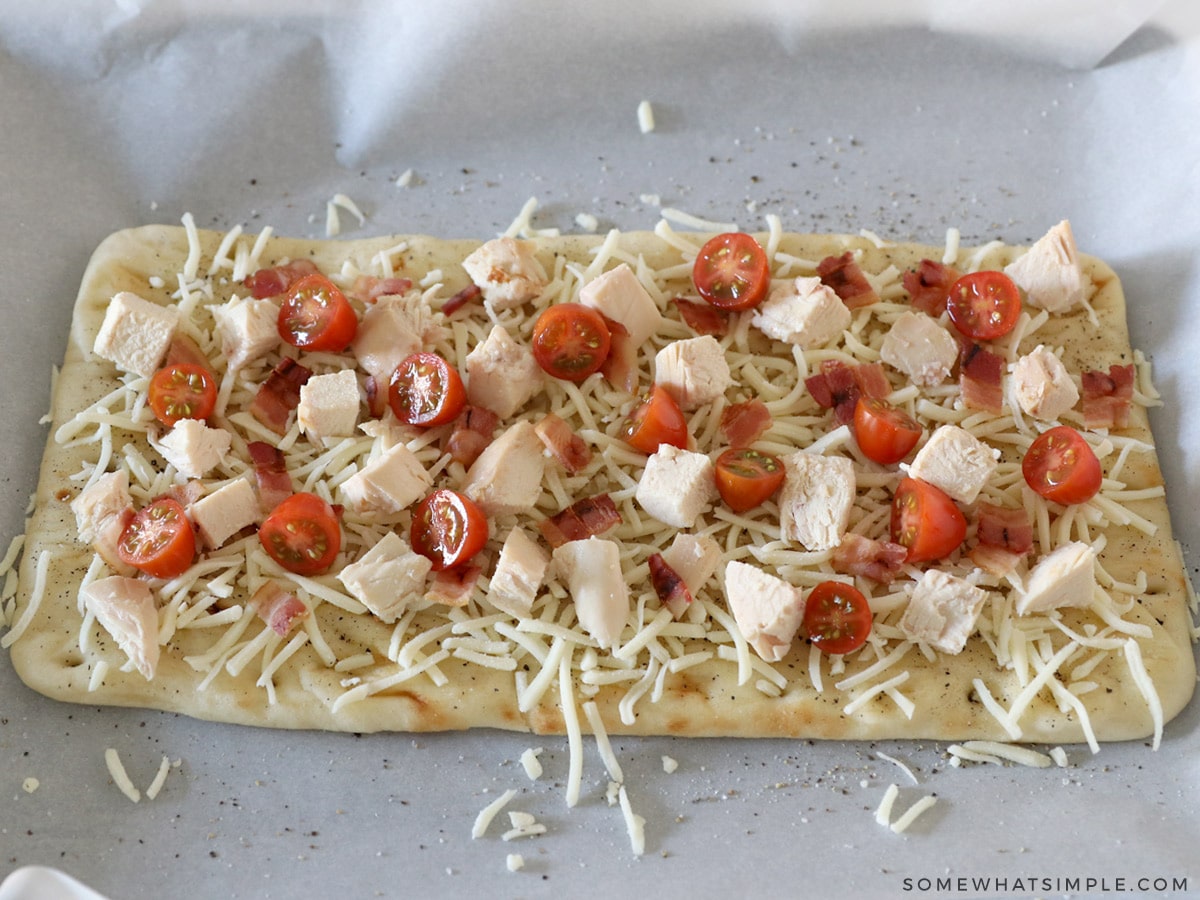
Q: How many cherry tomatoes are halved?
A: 15